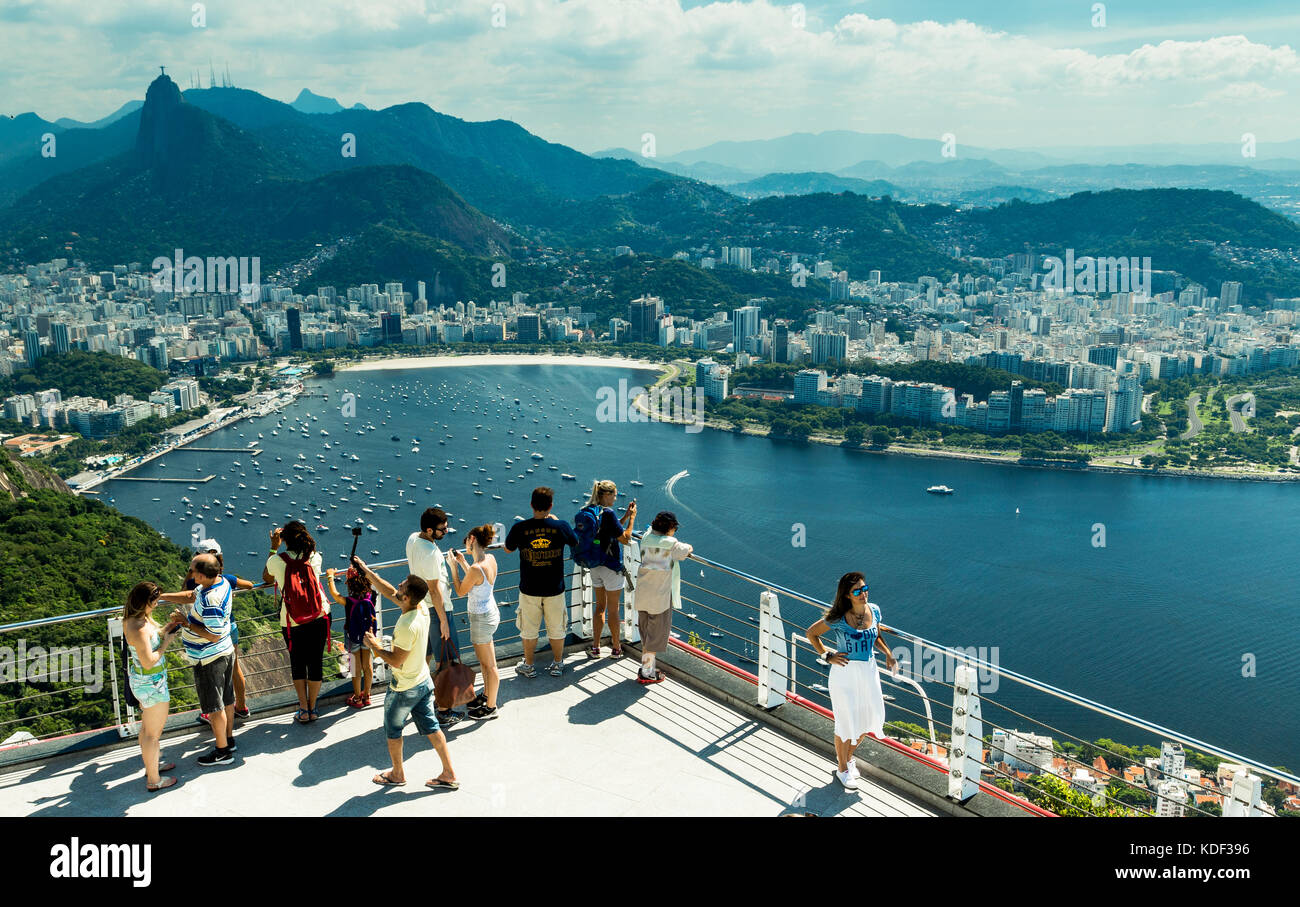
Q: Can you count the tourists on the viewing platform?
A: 12